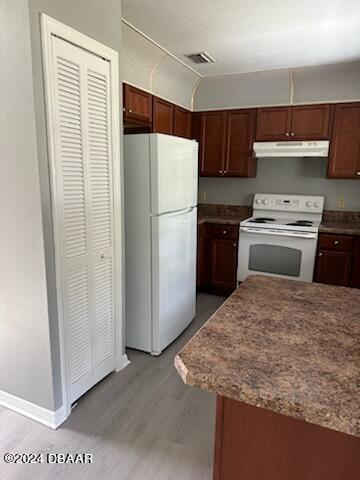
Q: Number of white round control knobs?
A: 4